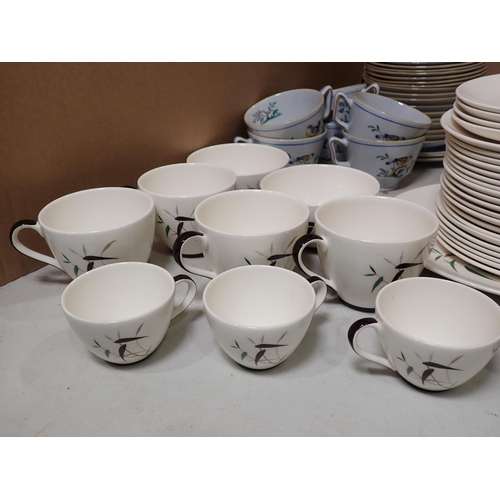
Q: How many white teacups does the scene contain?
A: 9